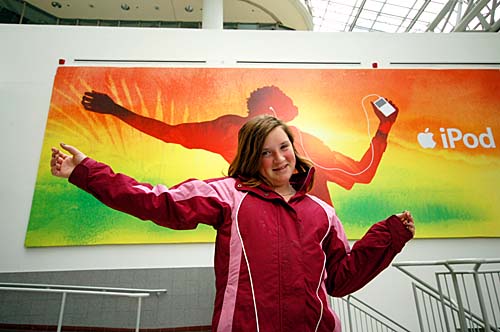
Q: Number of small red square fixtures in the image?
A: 2